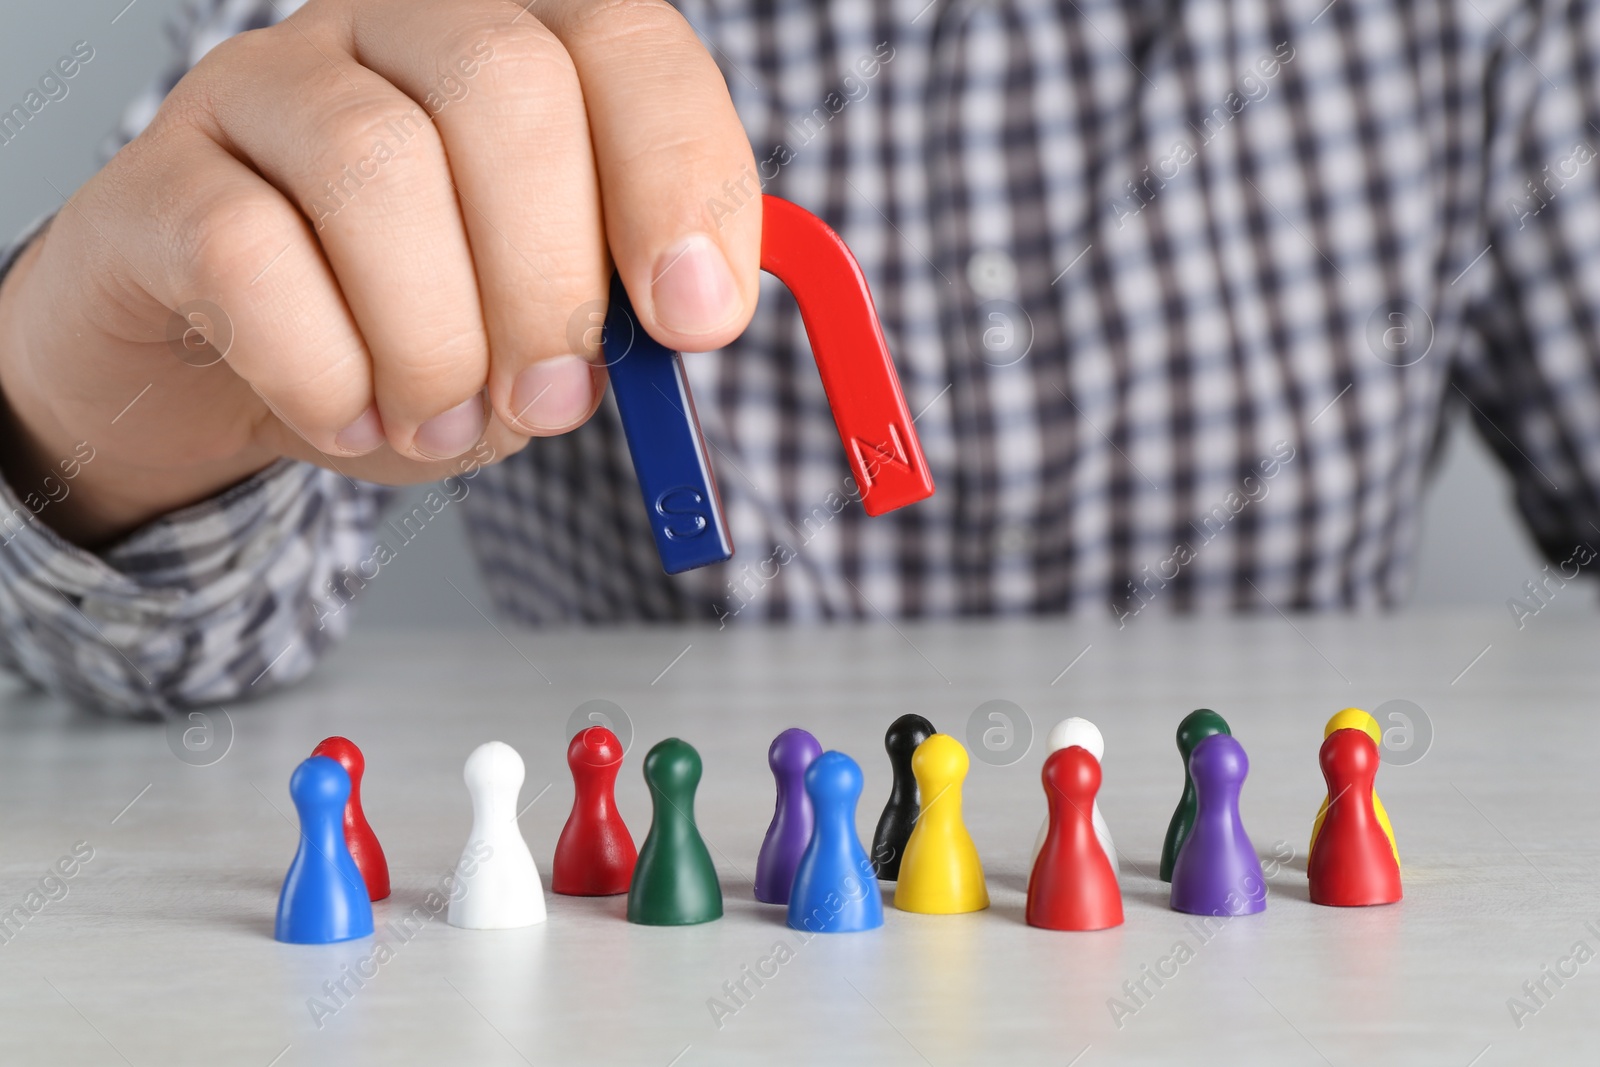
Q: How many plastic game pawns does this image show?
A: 15